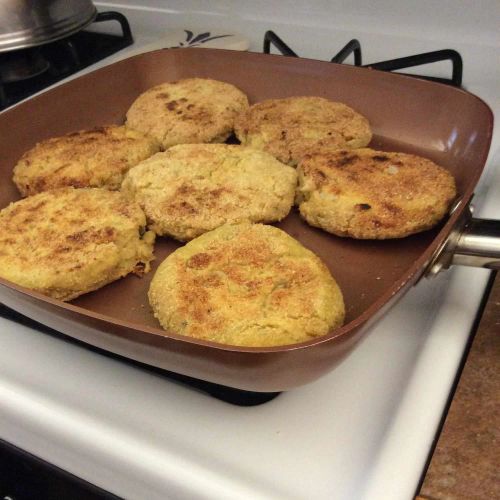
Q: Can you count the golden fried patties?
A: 7